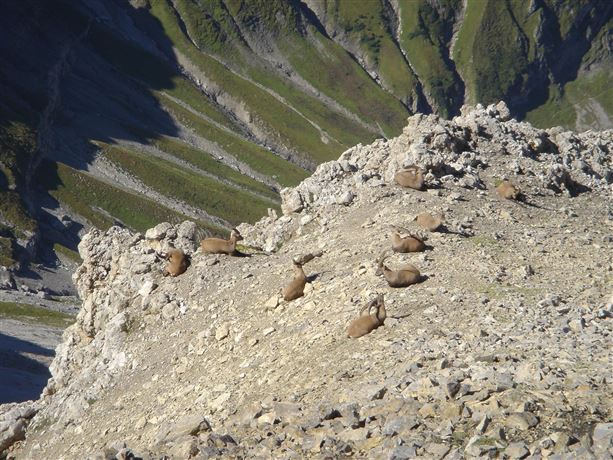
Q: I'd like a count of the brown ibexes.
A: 9